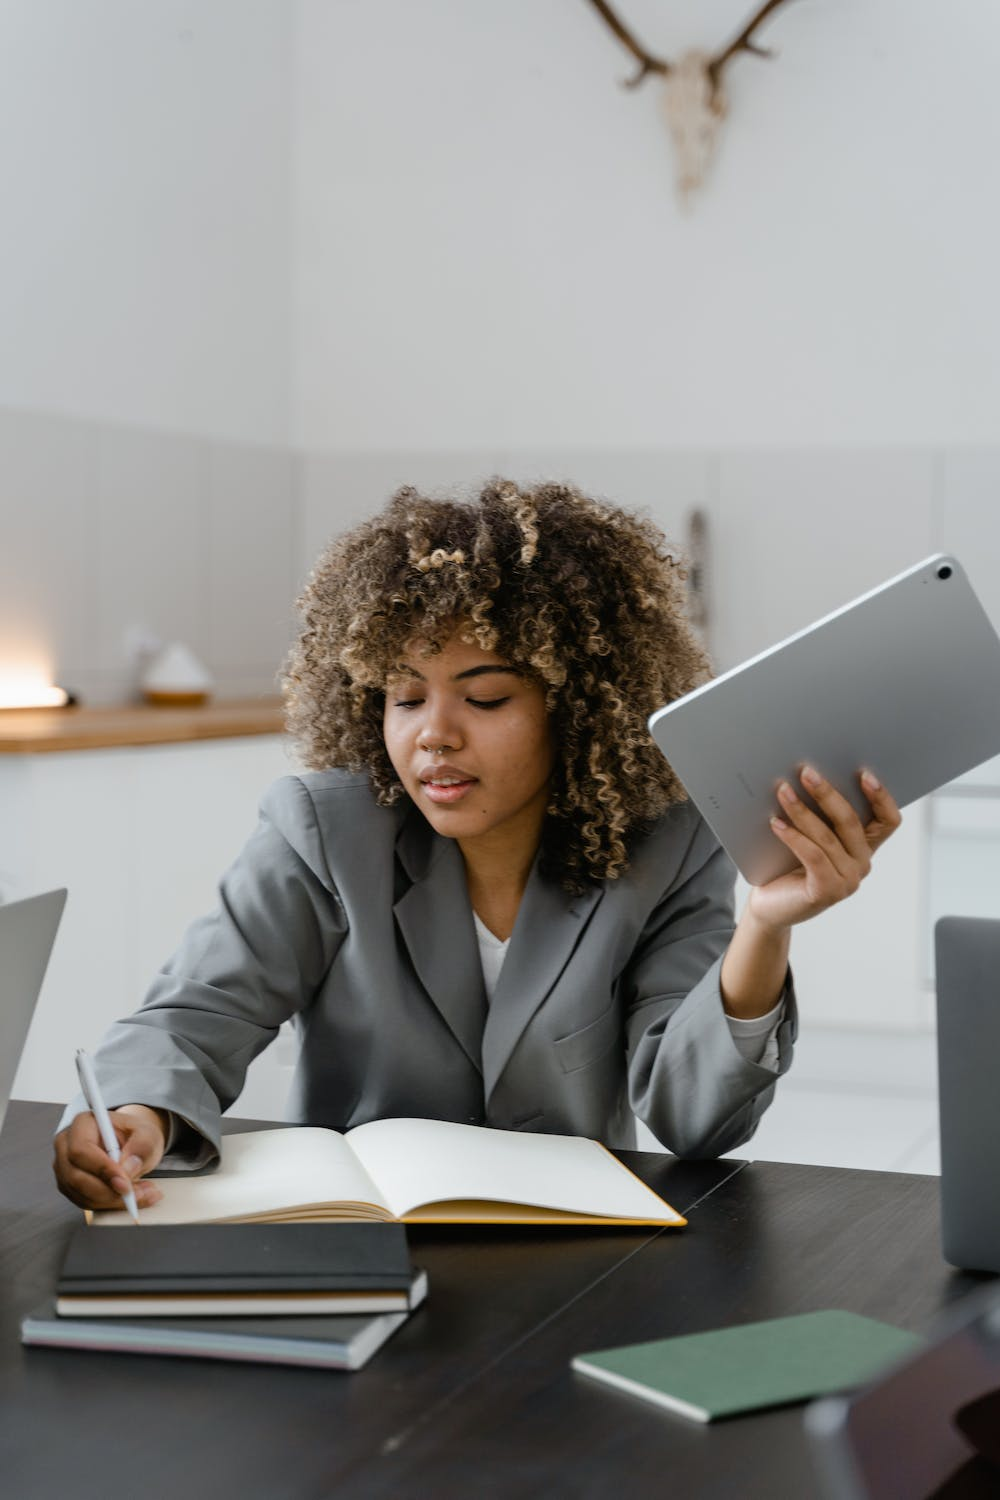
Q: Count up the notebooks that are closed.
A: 3